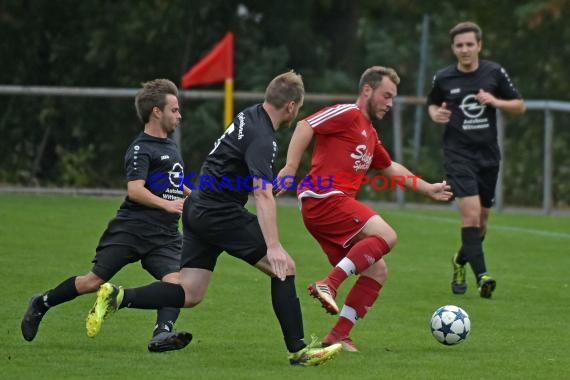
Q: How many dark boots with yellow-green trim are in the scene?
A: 2